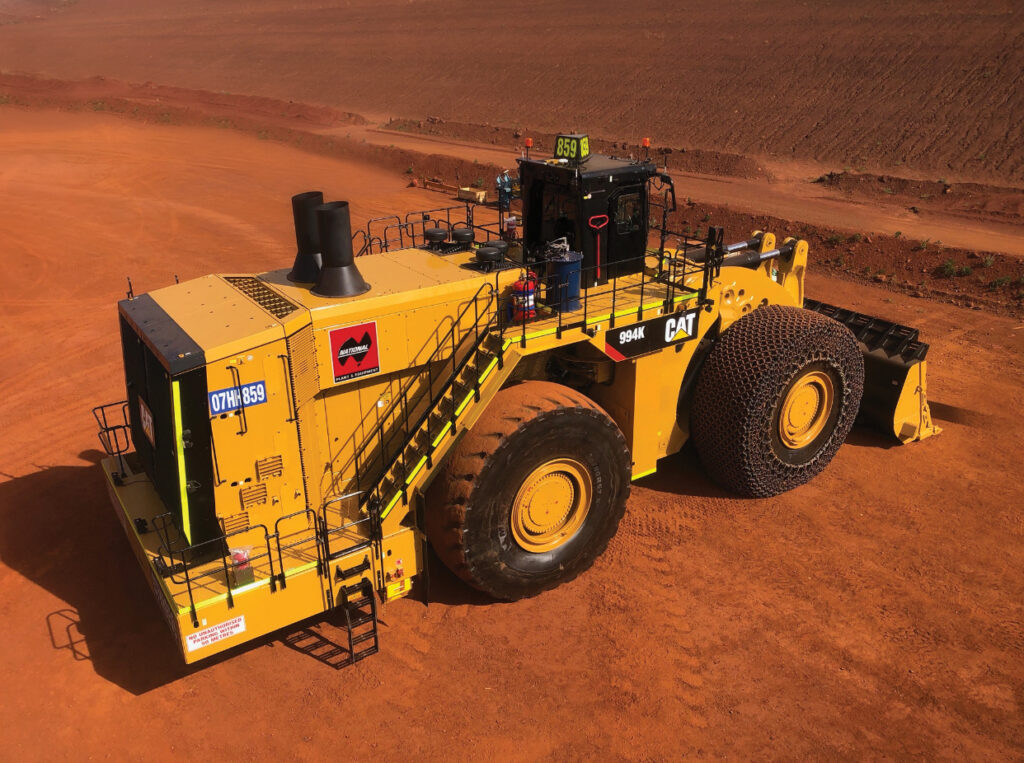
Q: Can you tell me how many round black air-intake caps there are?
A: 4